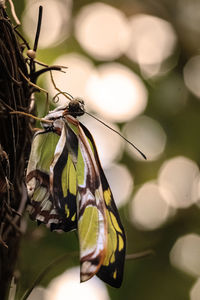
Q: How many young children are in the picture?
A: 0